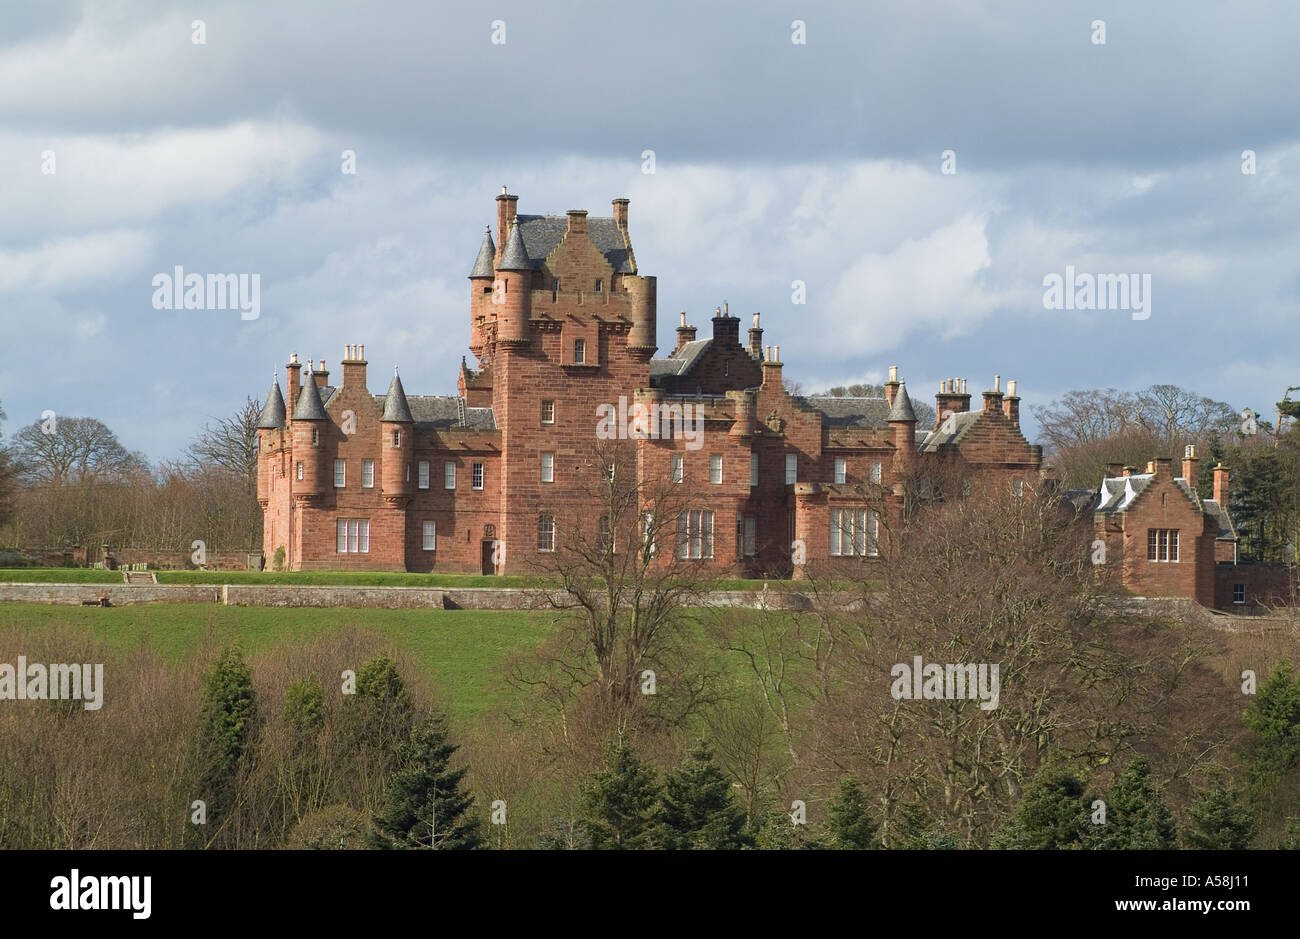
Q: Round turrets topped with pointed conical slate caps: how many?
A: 6